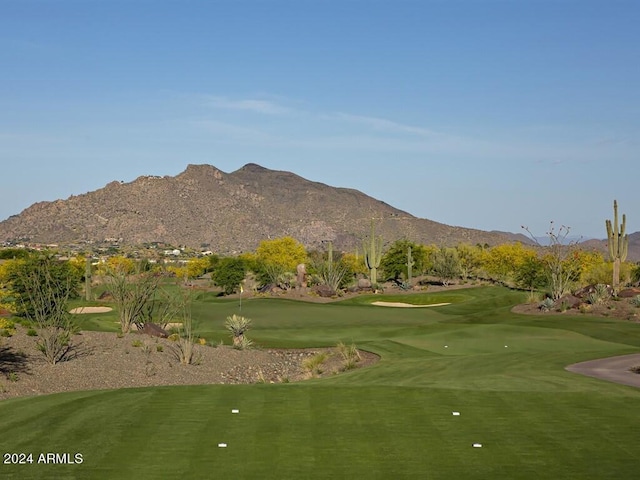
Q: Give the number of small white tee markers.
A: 6